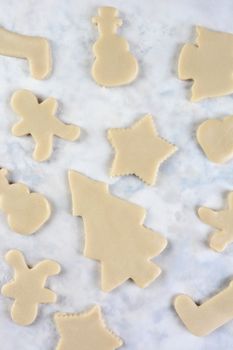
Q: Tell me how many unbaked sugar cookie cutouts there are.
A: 12